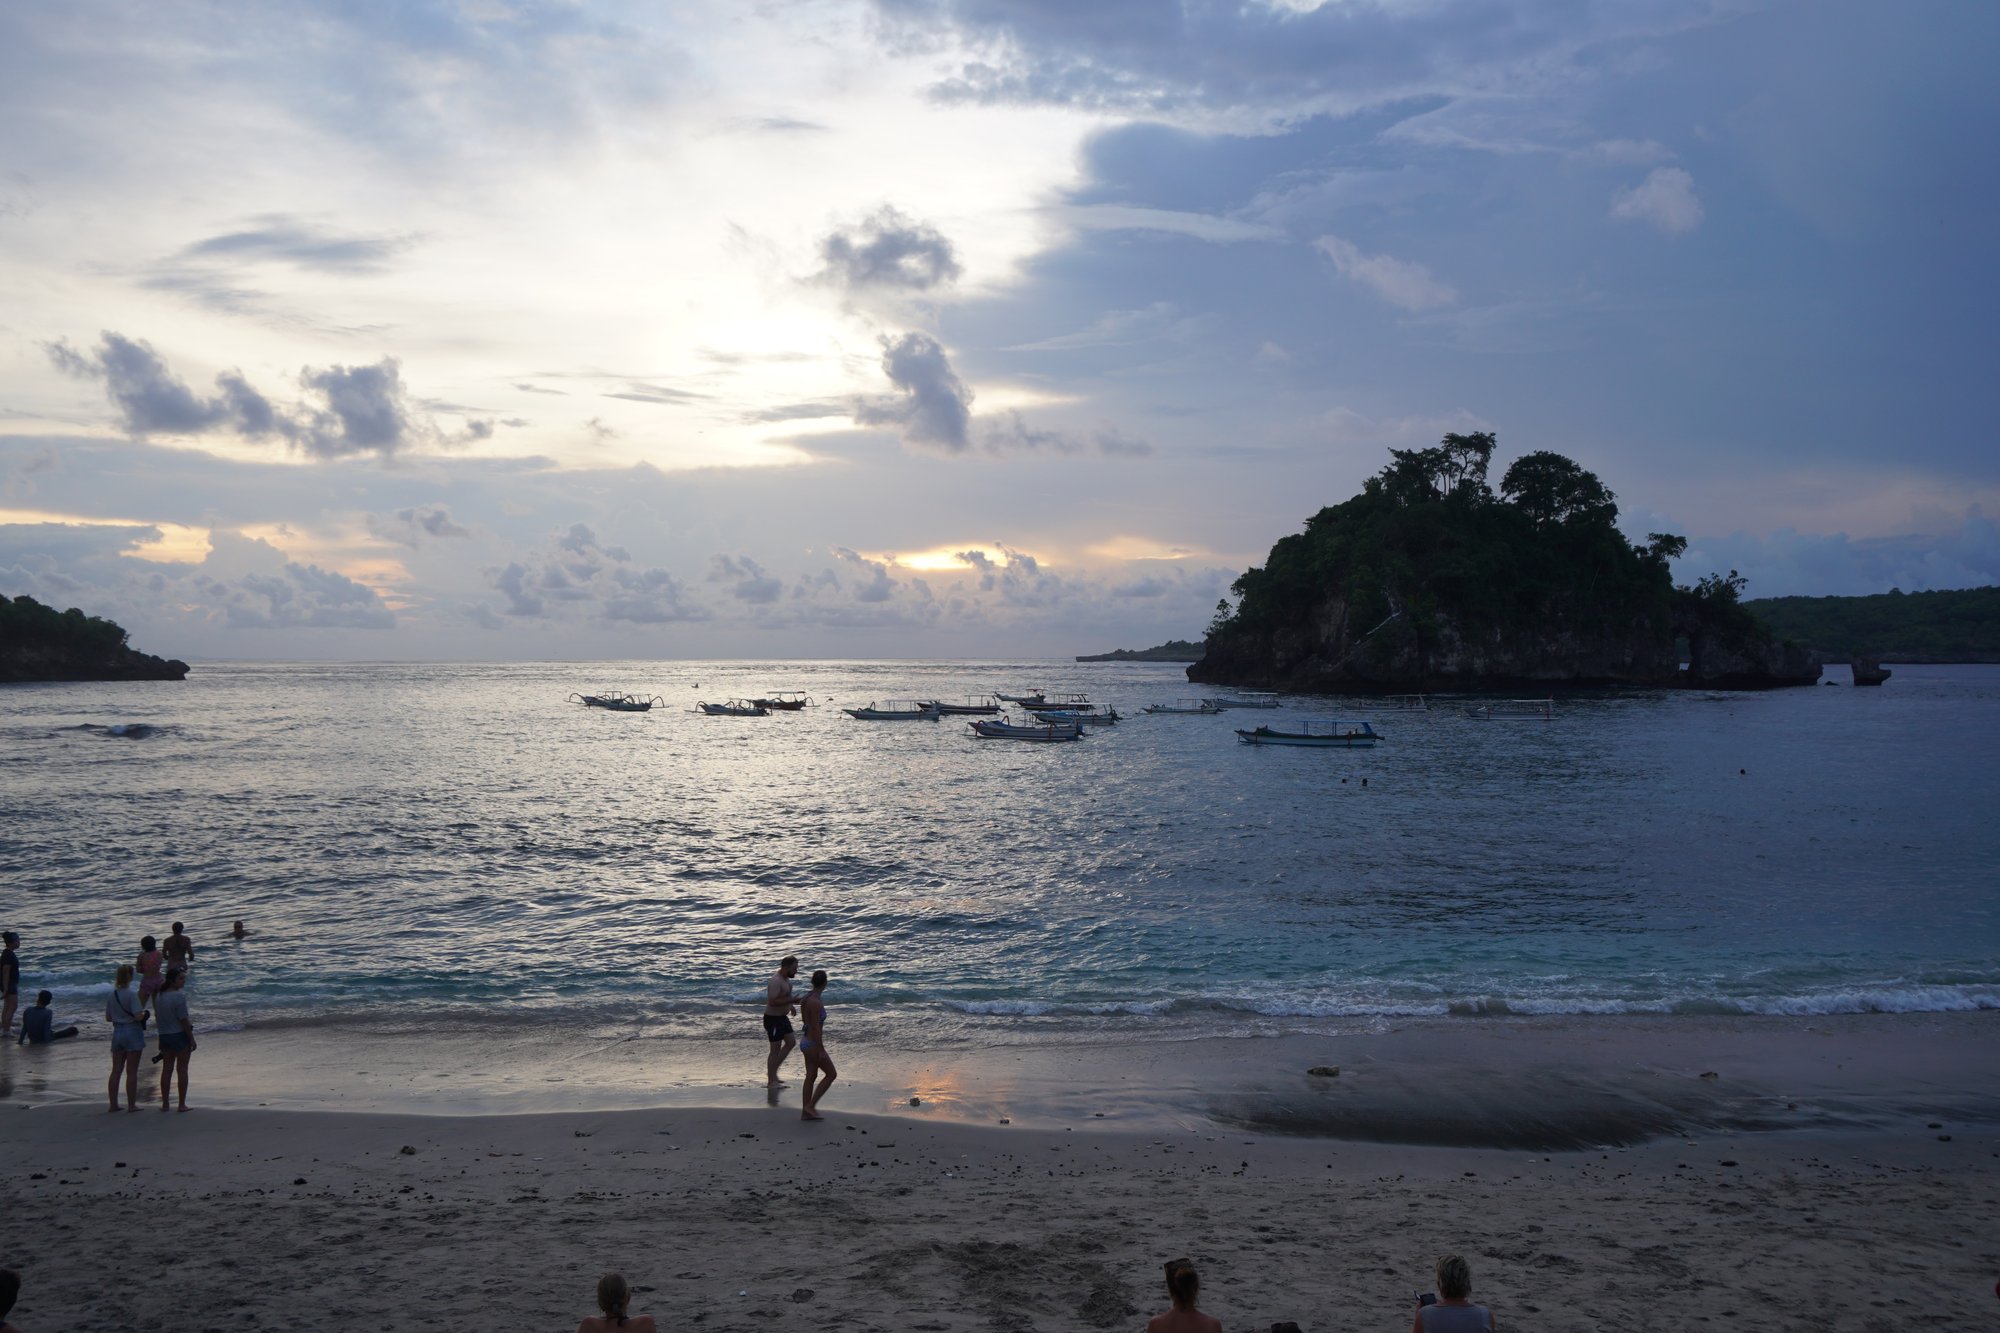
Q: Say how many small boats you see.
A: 15